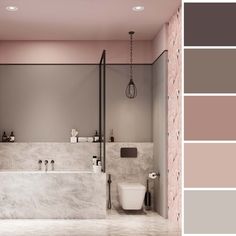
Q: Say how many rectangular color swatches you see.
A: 5